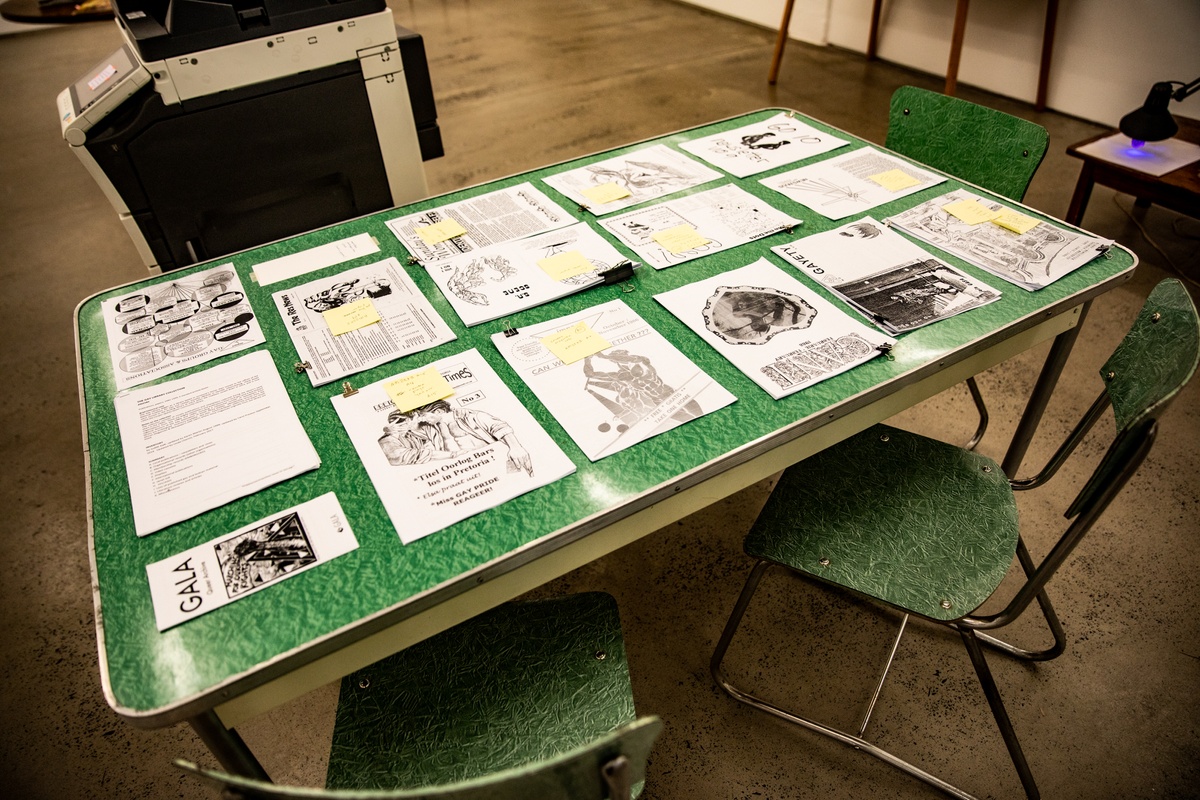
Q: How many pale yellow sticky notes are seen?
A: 10